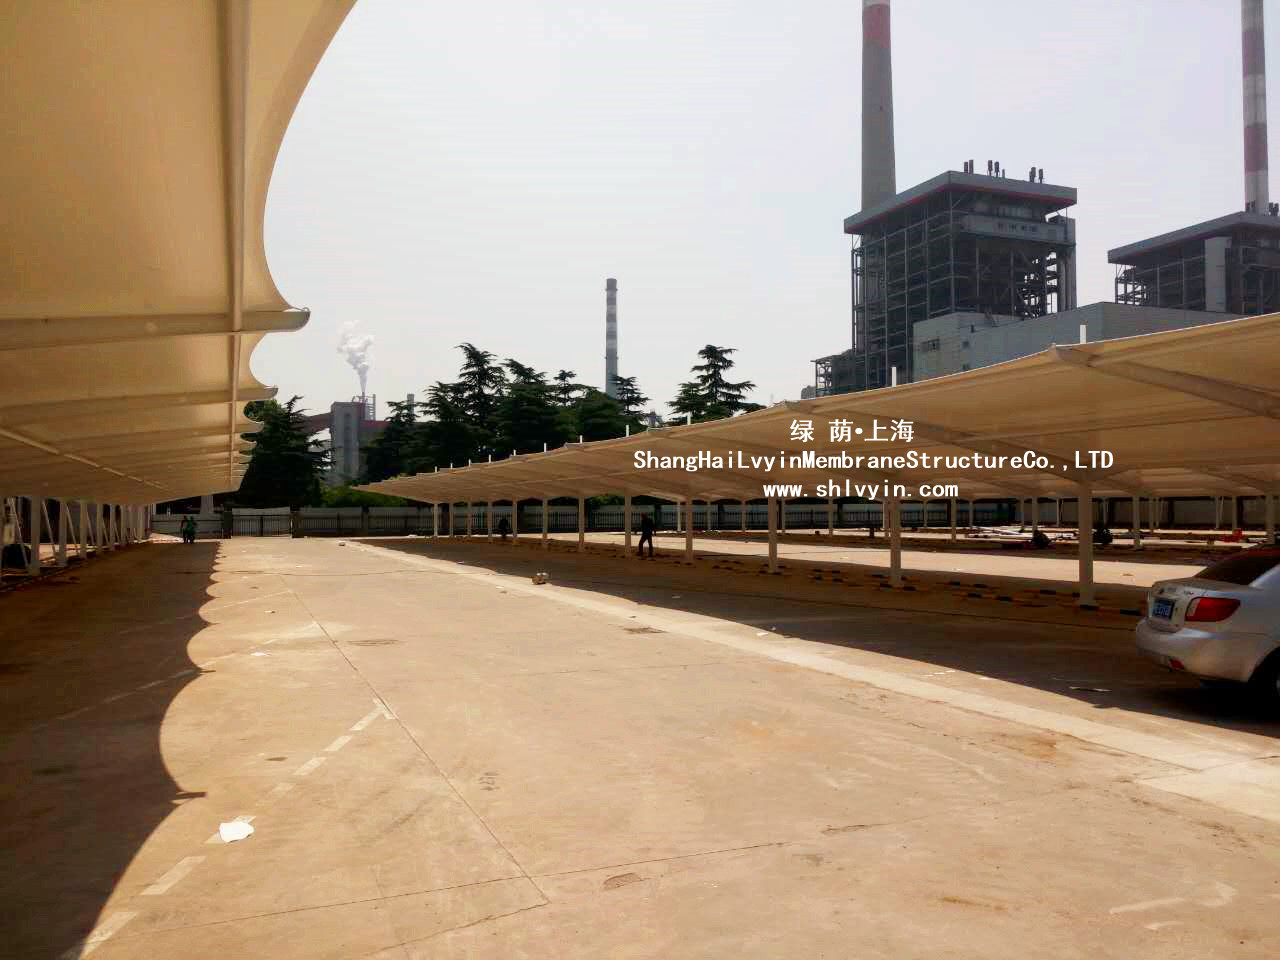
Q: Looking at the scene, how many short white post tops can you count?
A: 11